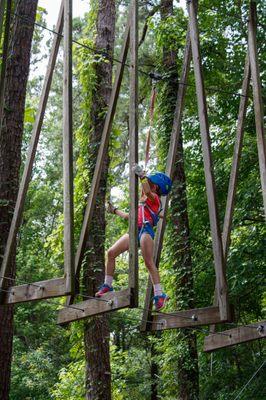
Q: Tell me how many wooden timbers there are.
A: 12